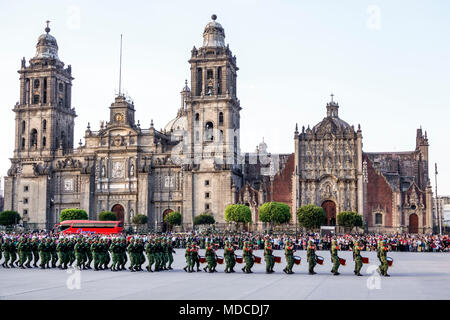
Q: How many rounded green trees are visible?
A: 10